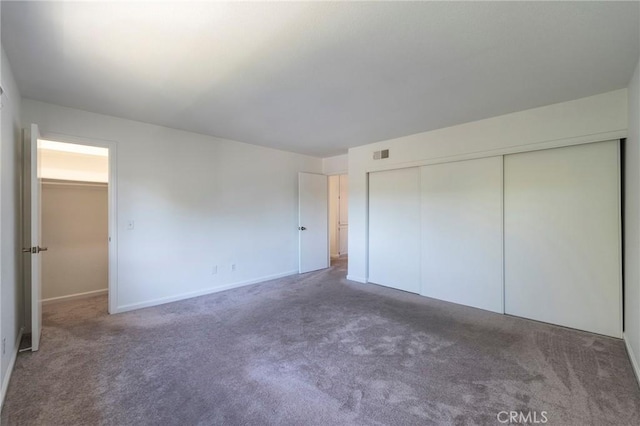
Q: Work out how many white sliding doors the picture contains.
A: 3